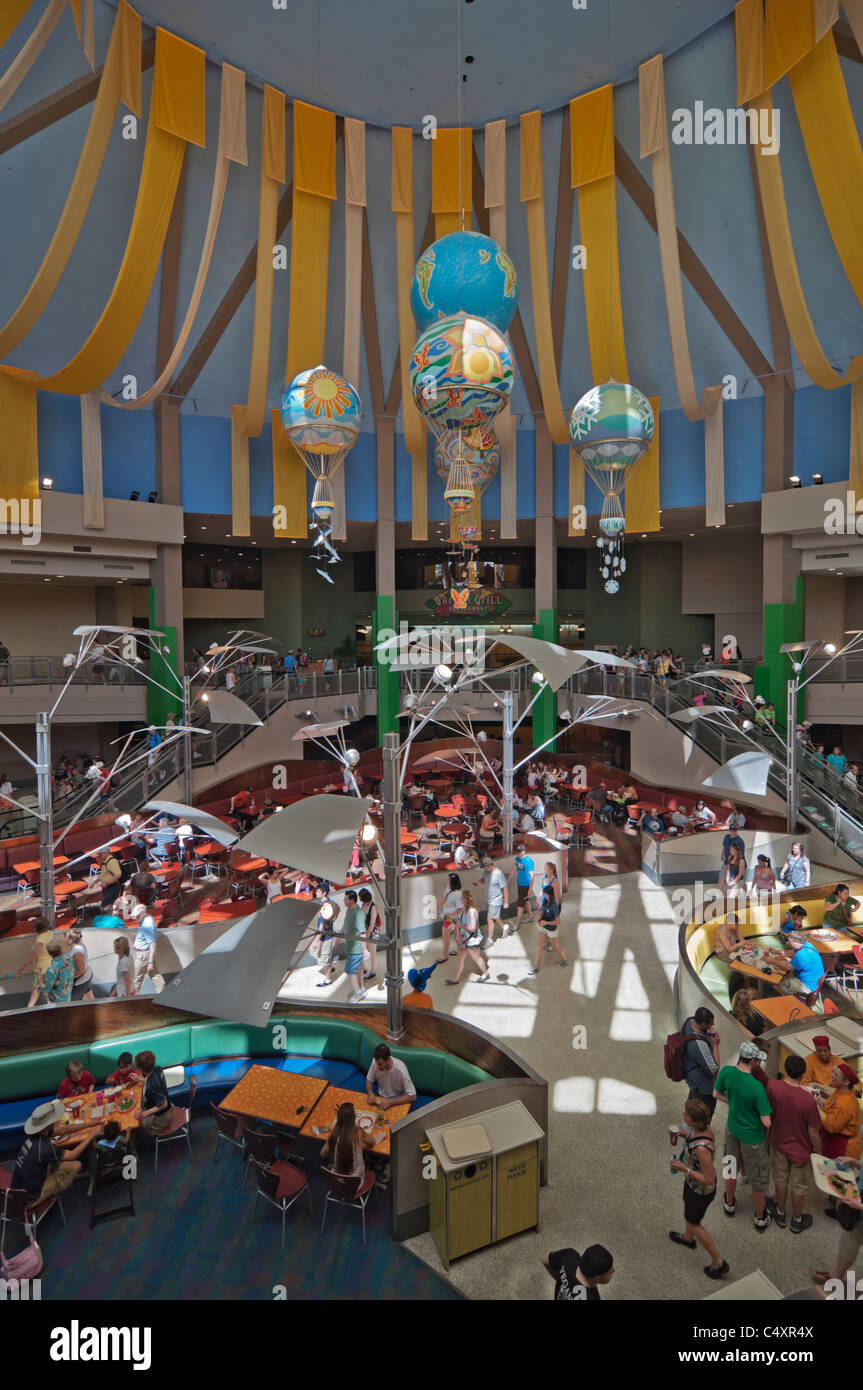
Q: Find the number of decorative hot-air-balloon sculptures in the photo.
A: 5